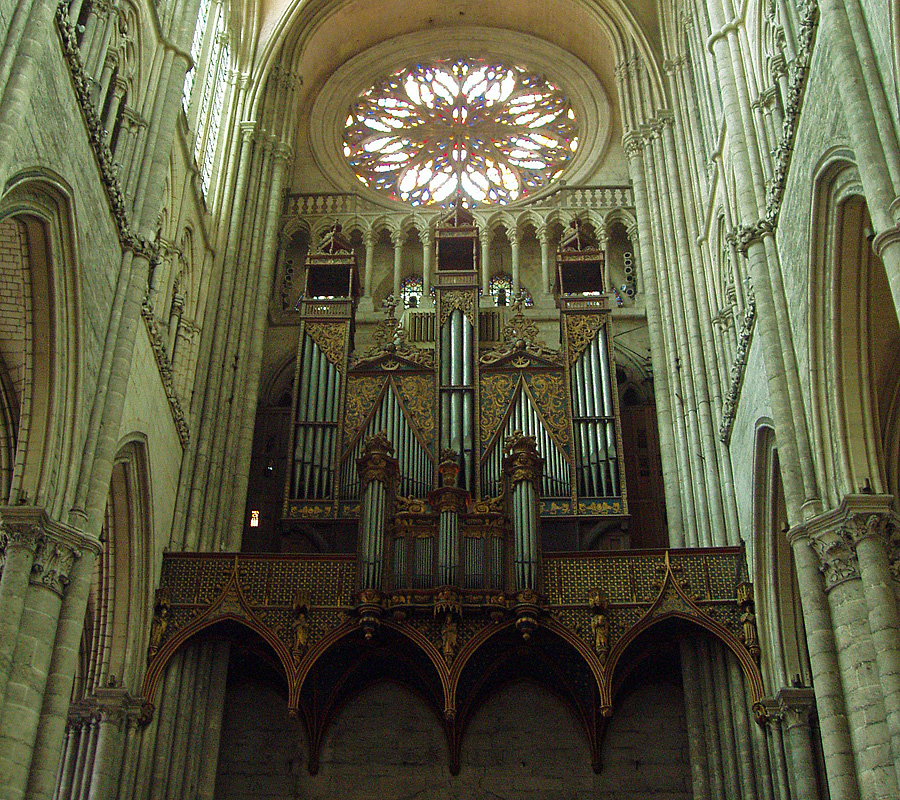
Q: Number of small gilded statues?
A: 5